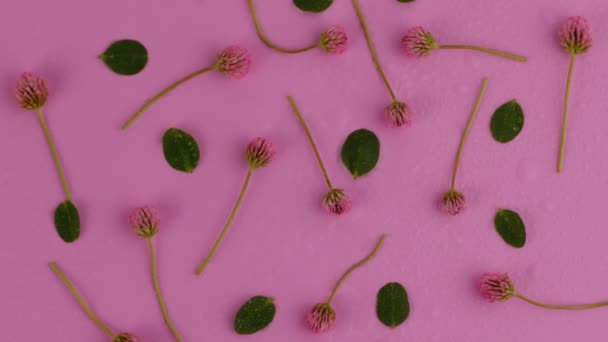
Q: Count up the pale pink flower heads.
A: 13